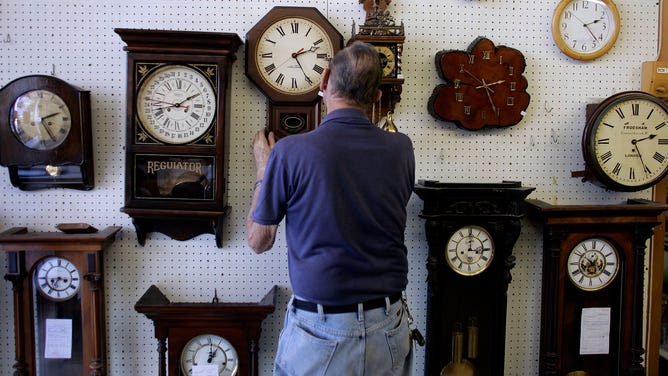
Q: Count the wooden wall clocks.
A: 11